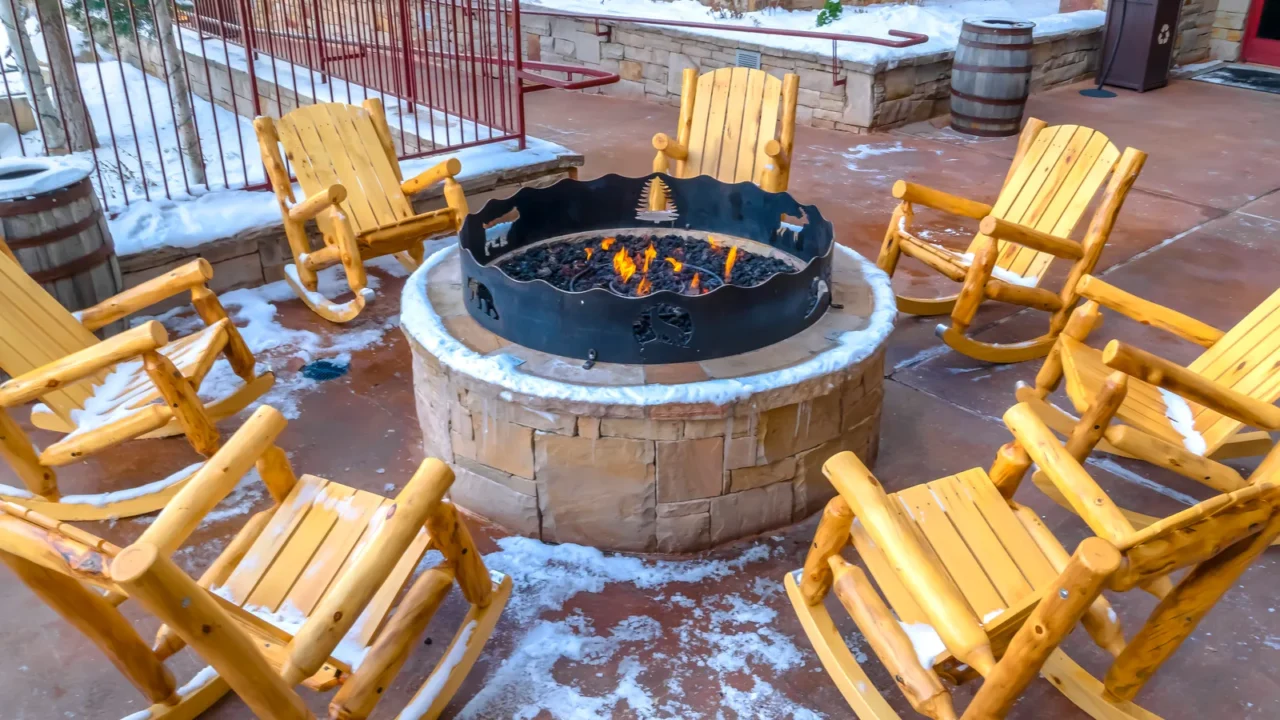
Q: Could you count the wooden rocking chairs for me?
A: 7